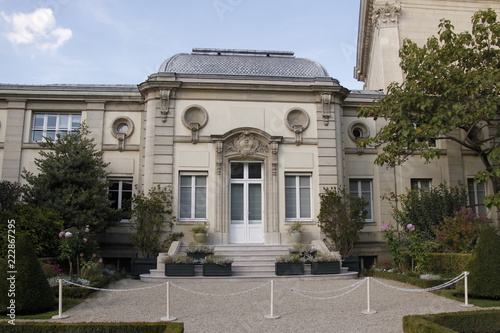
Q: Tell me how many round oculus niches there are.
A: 4